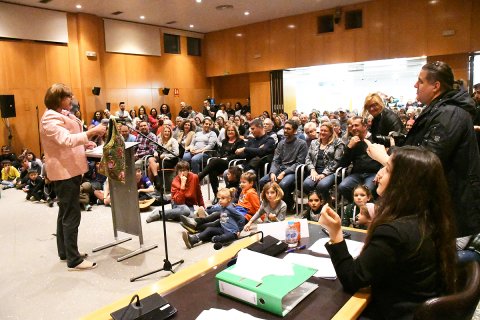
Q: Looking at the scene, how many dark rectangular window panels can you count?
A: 4